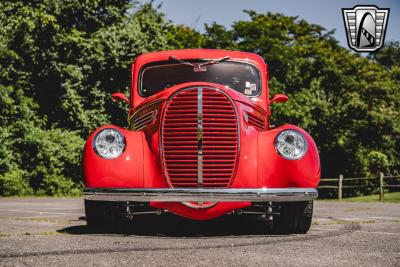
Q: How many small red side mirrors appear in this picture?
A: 2